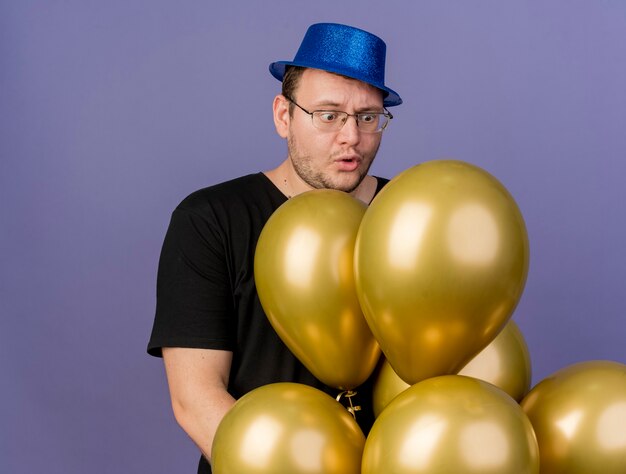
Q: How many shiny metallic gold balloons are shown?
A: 6